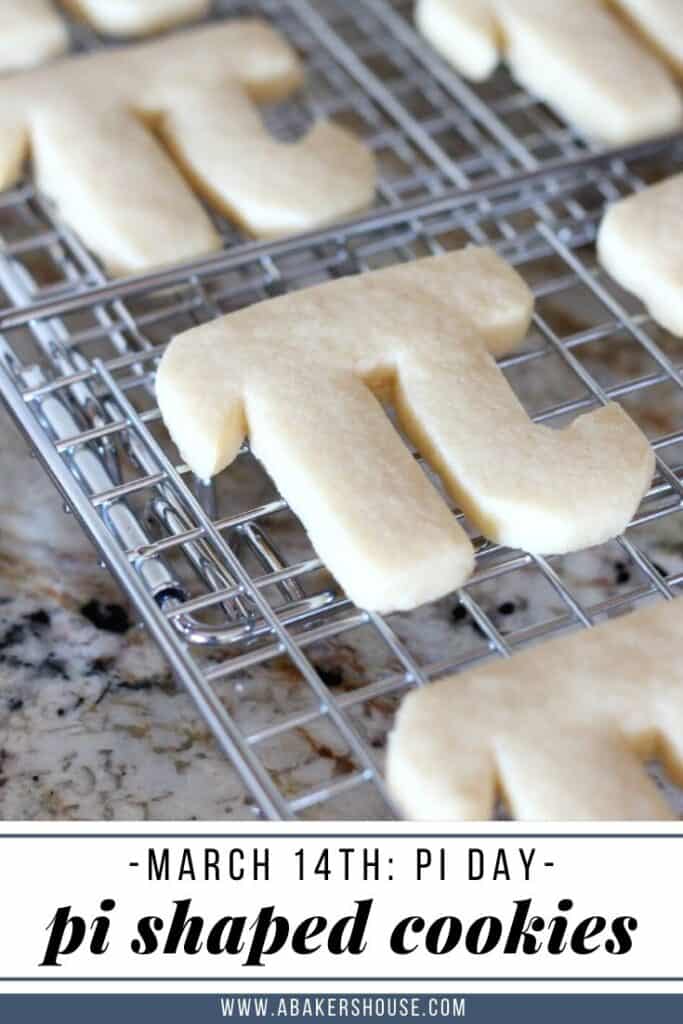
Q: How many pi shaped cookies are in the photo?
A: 6